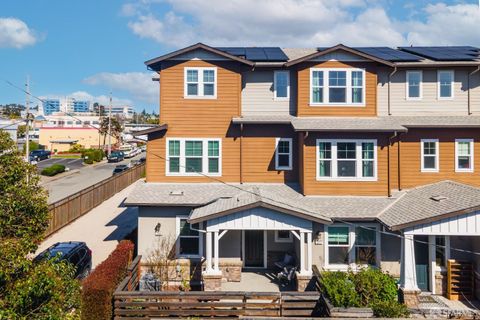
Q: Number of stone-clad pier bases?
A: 3